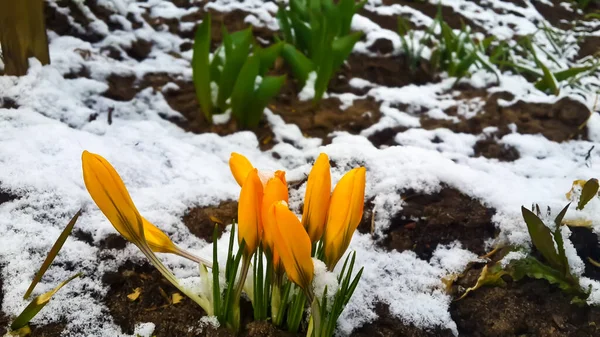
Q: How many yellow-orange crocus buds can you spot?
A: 8